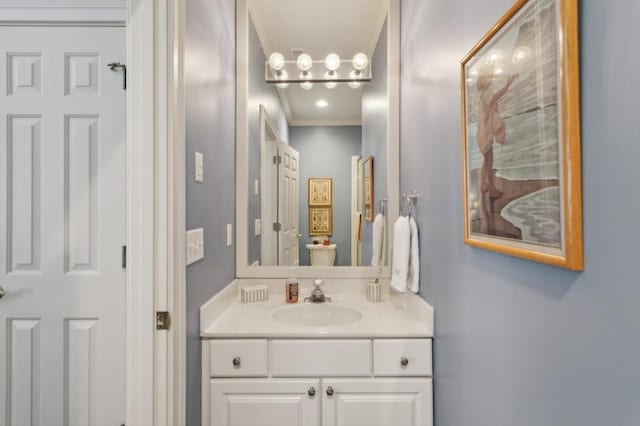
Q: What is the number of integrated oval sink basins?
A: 1